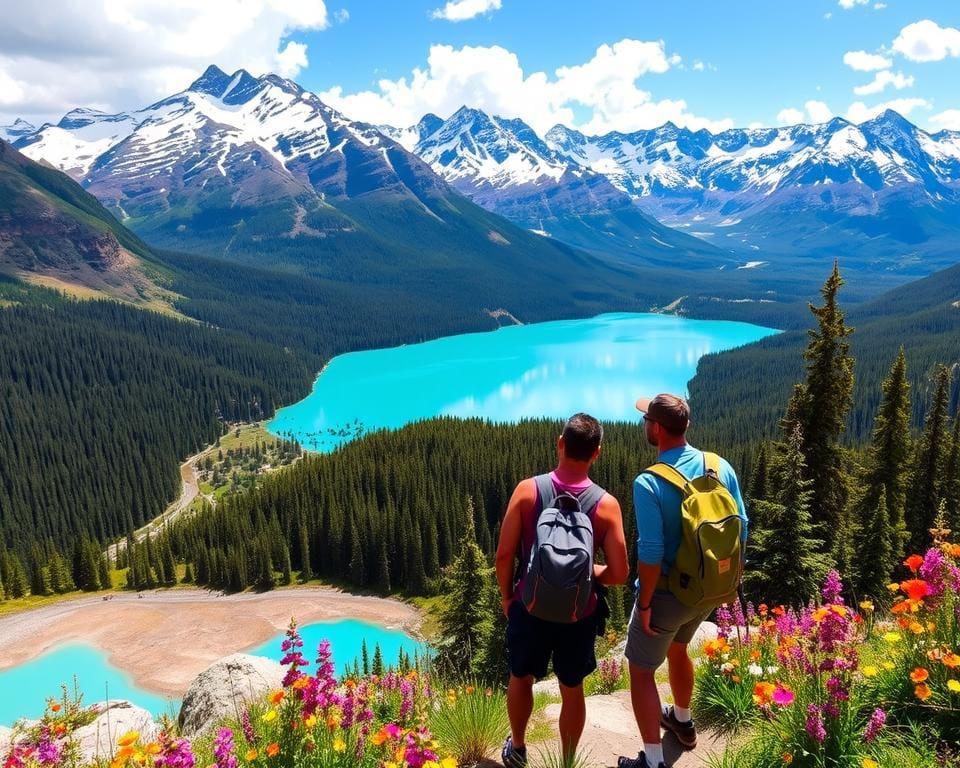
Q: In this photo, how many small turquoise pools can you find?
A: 2